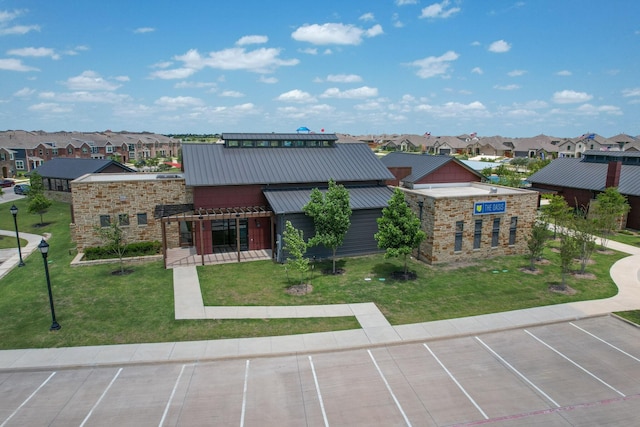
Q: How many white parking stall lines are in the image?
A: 10